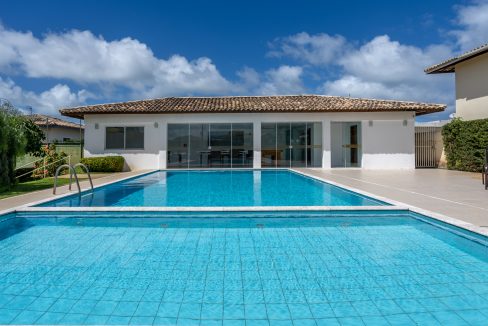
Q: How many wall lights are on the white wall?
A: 4